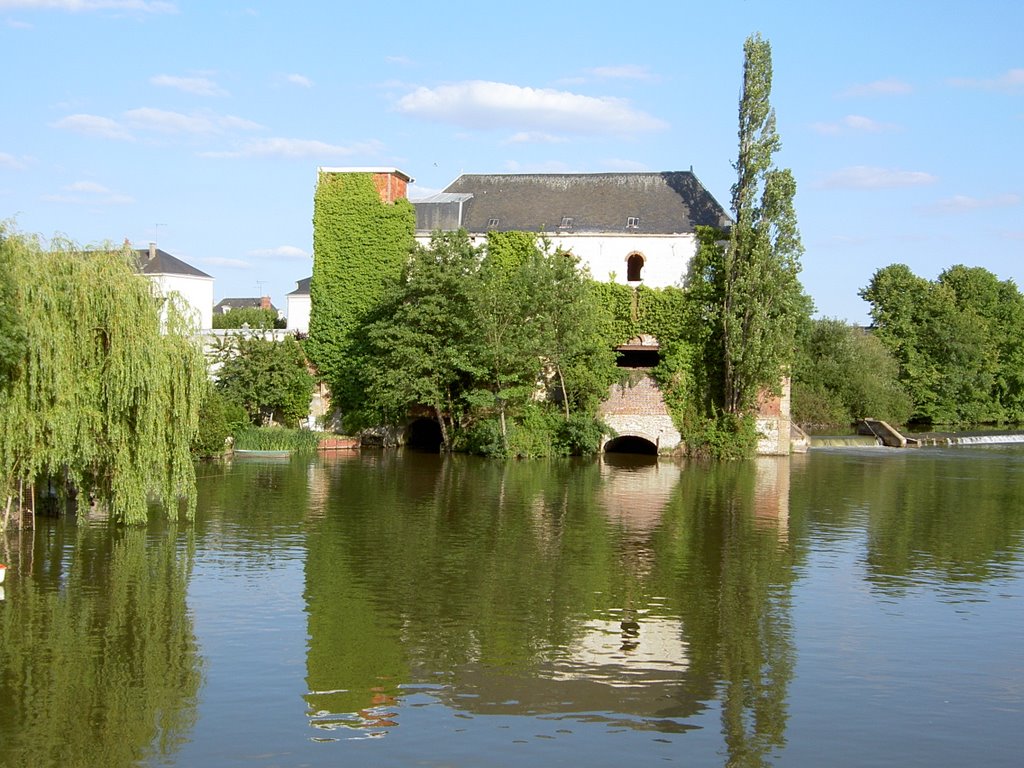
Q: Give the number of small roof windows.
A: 3